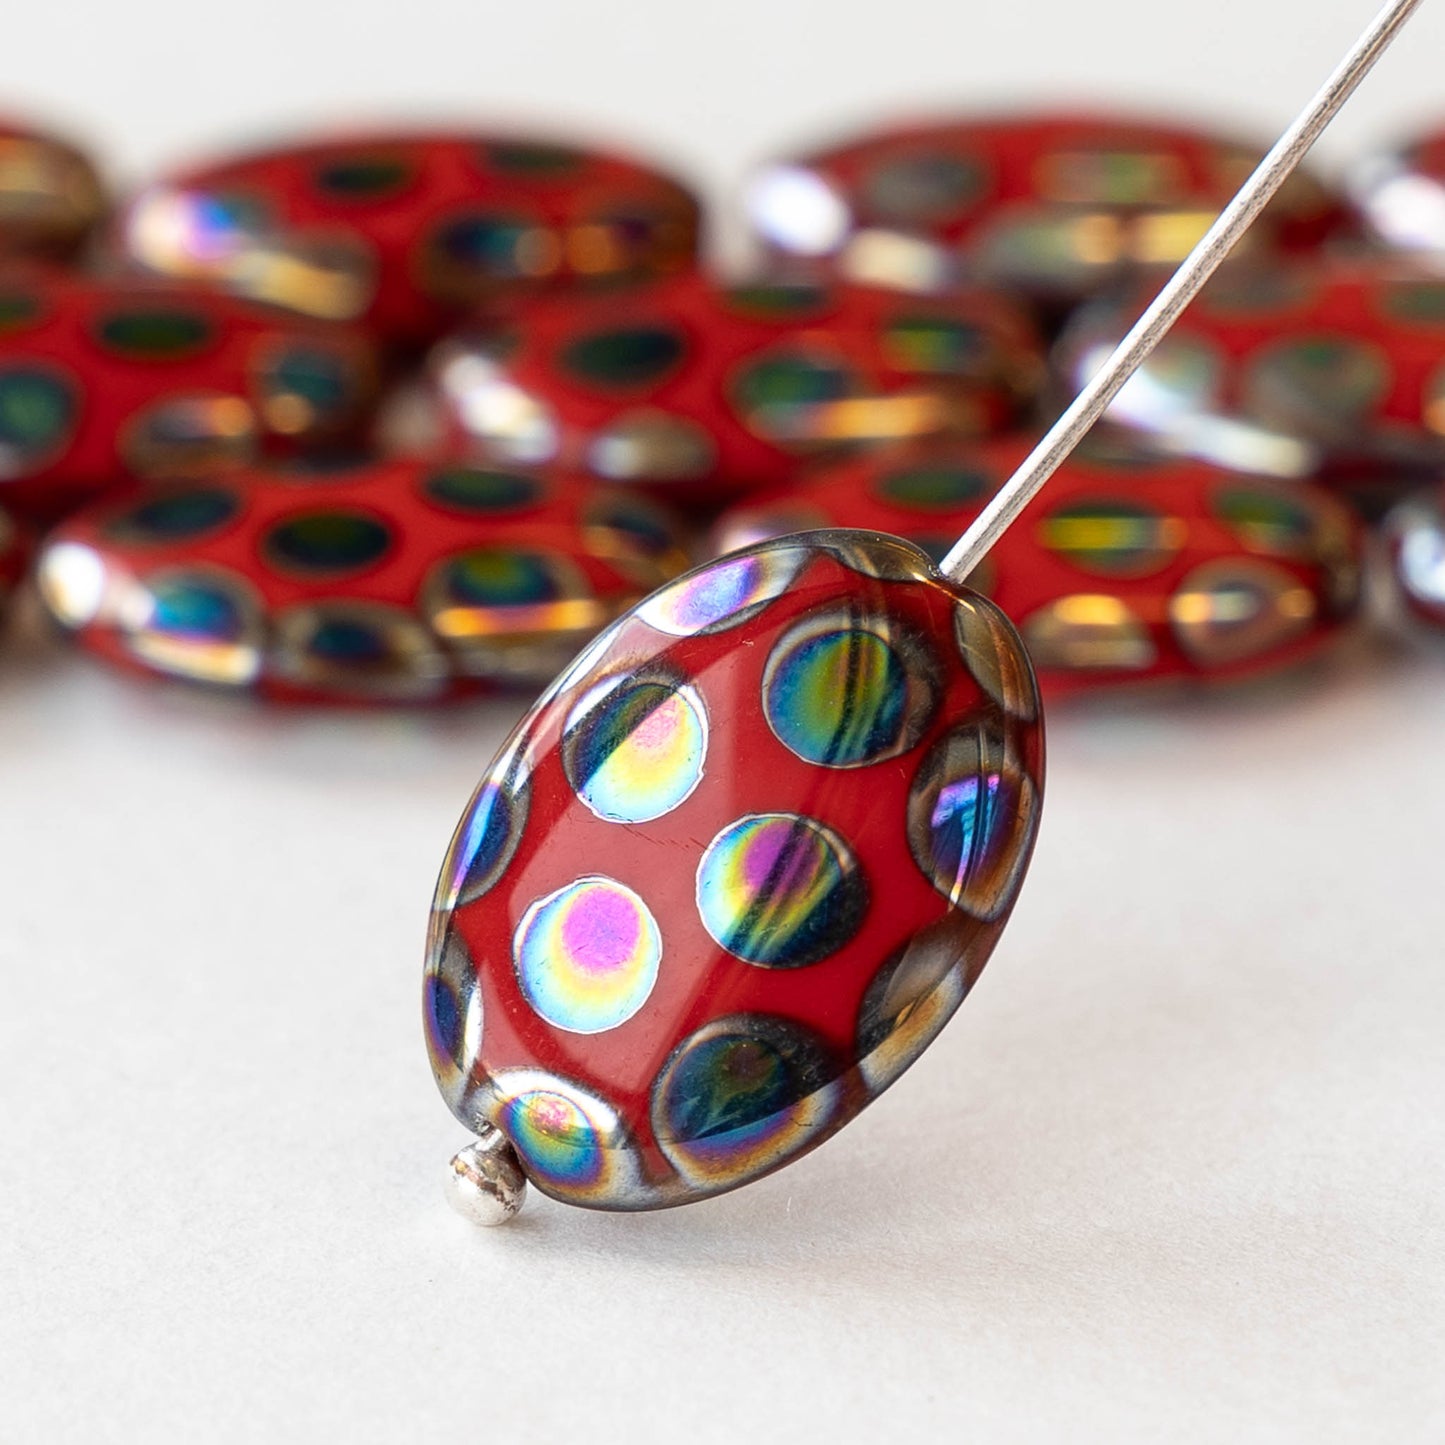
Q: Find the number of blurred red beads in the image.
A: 11